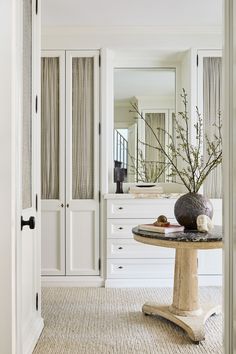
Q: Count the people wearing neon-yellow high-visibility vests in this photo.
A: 0